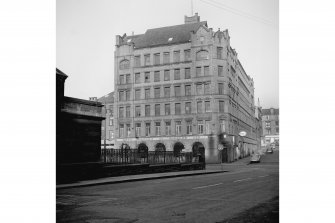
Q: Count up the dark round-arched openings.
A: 5